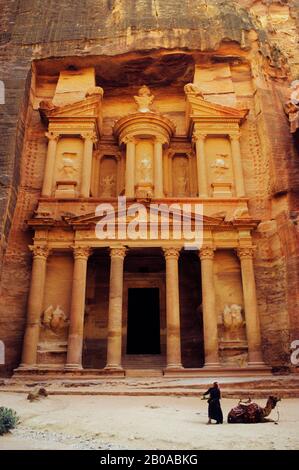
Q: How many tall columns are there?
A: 6